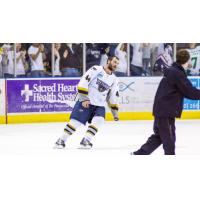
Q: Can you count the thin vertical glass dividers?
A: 5